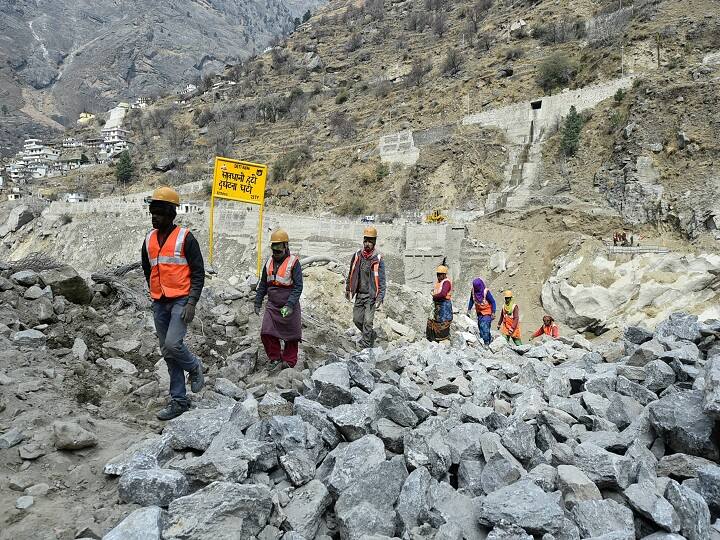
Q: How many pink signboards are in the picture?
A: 0